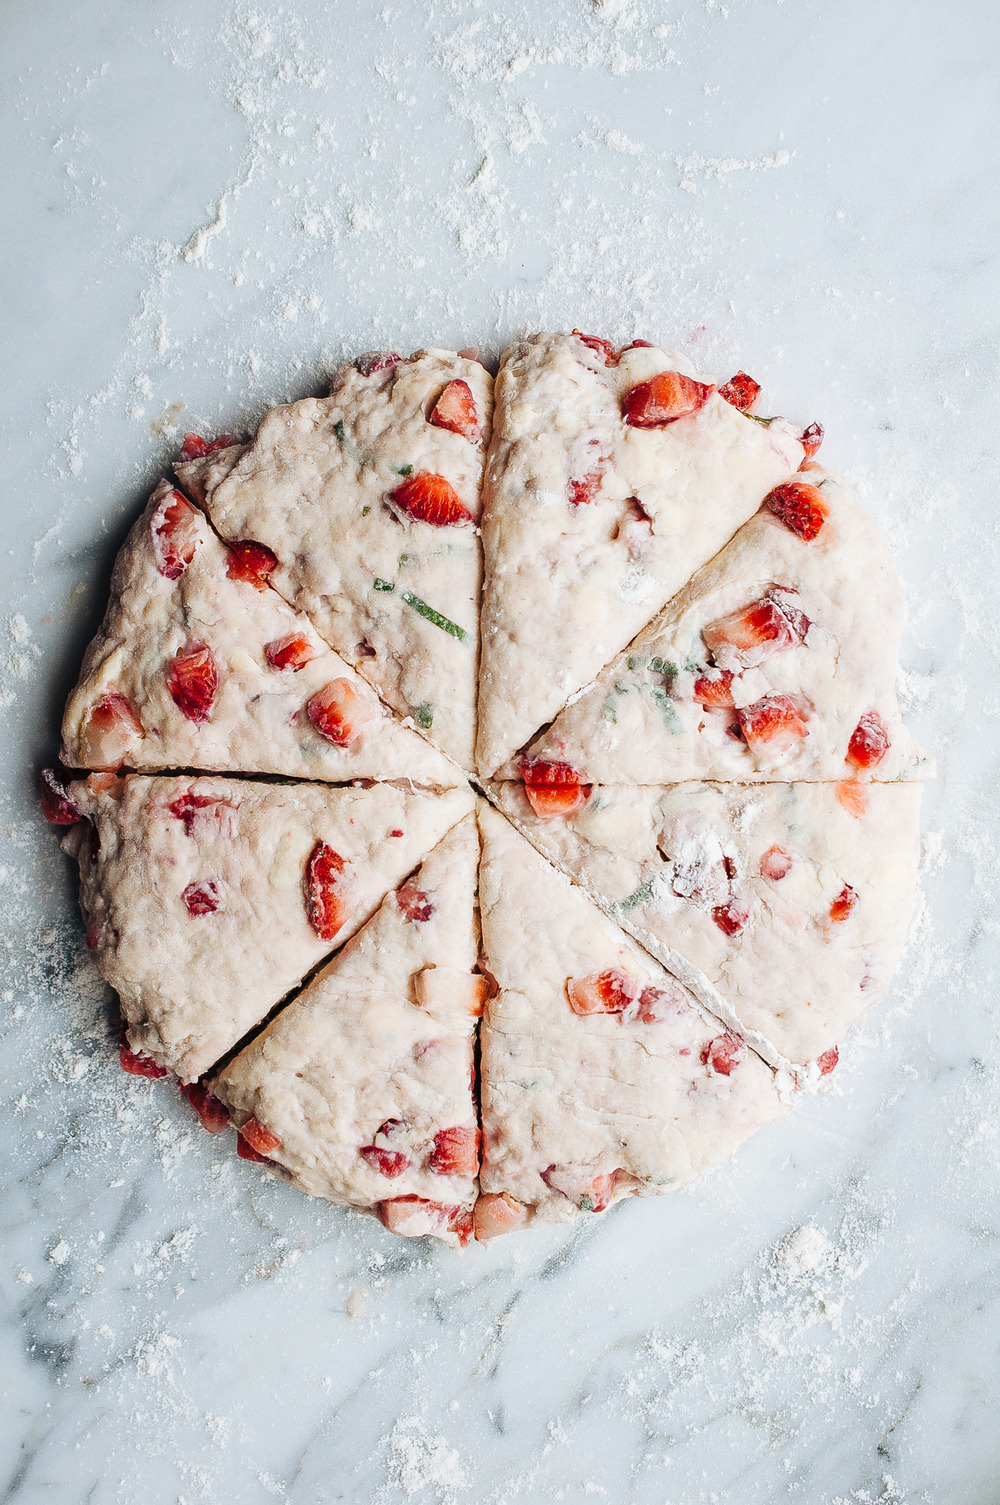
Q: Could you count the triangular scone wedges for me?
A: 8